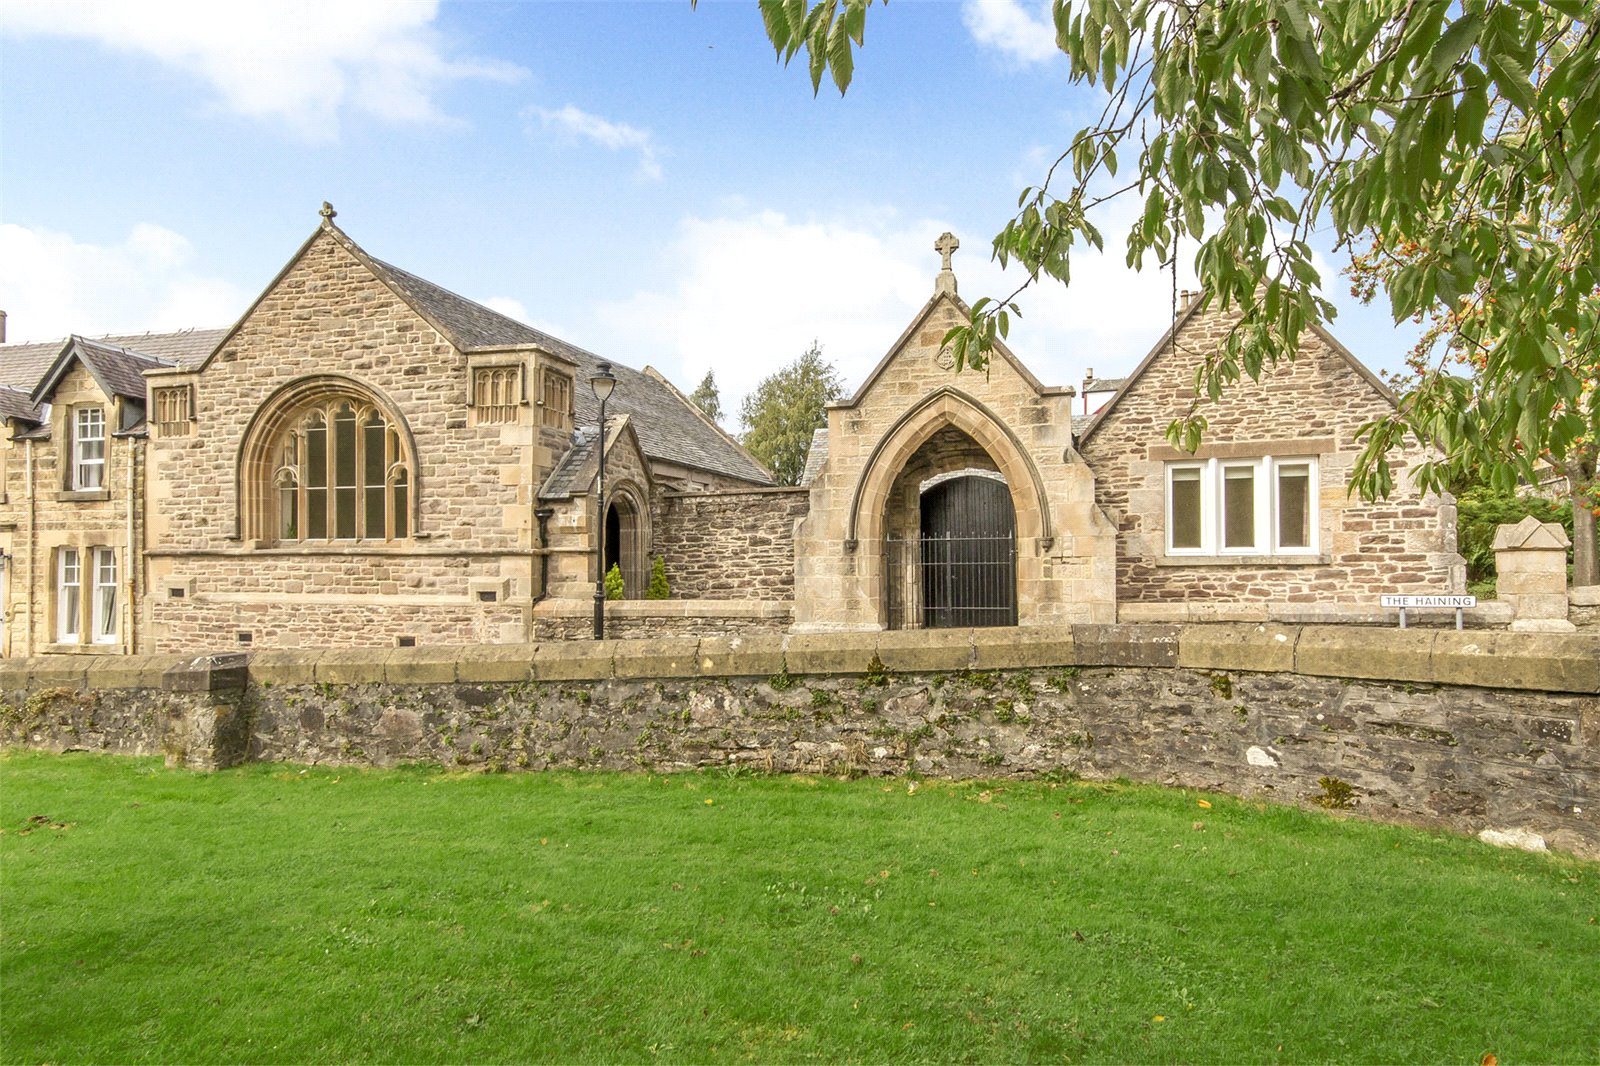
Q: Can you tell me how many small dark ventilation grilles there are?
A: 4